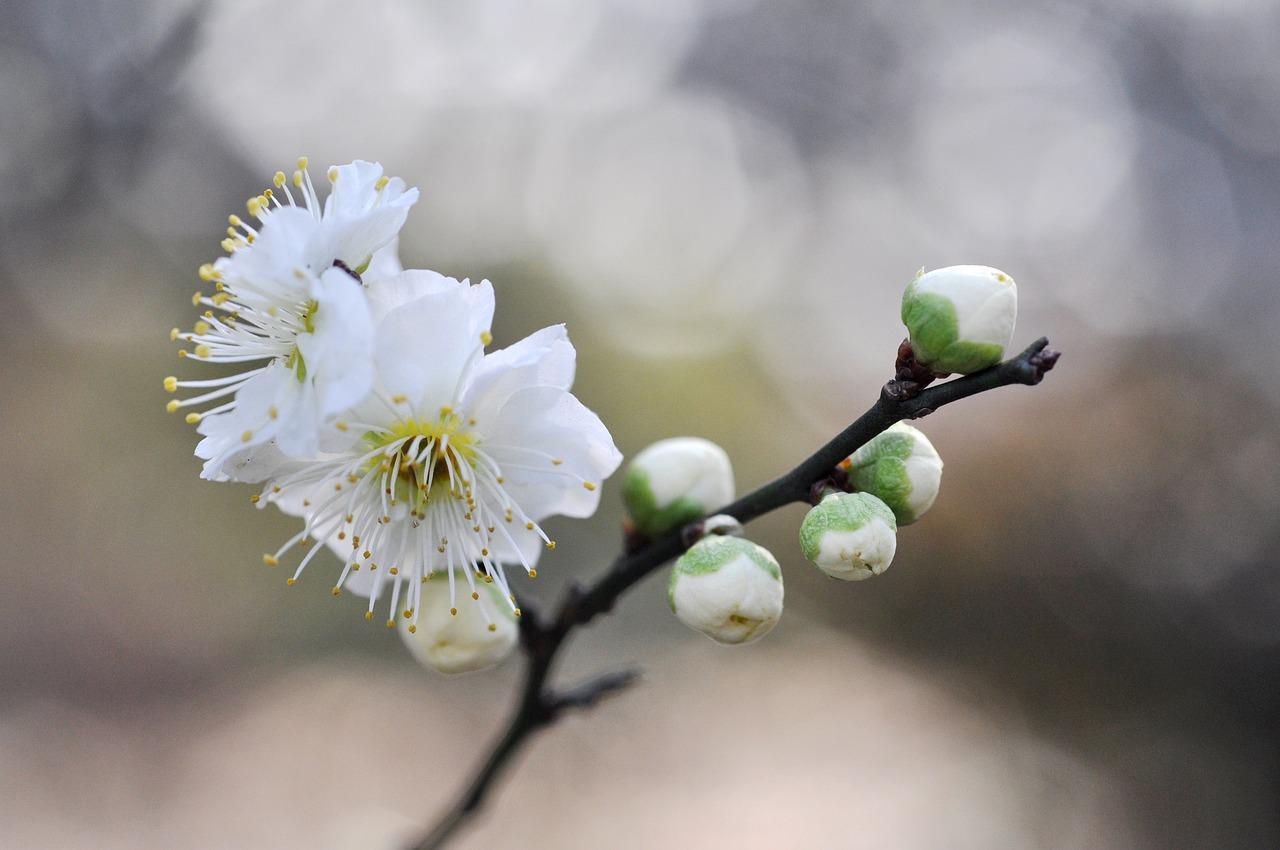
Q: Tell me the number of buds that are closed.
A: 6